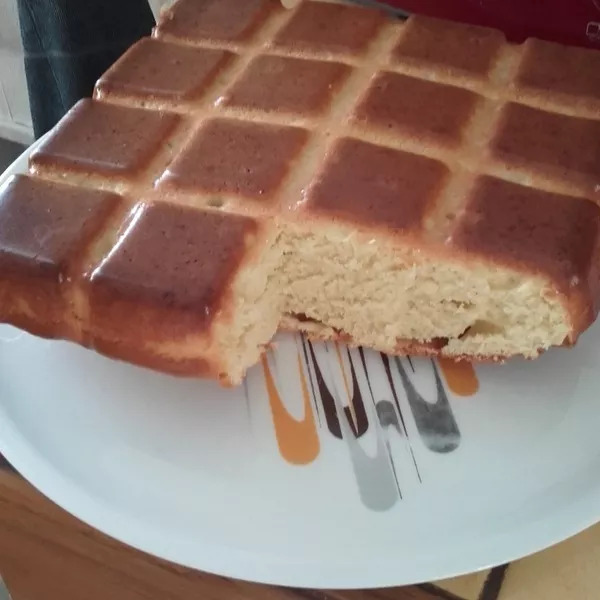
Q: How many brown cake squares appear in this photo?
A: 14